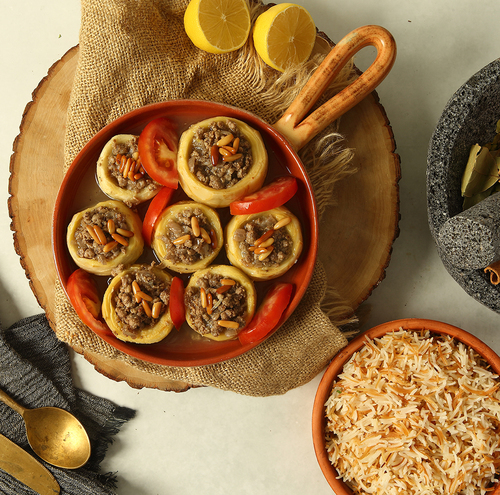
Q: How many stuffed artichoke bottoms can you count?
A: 7